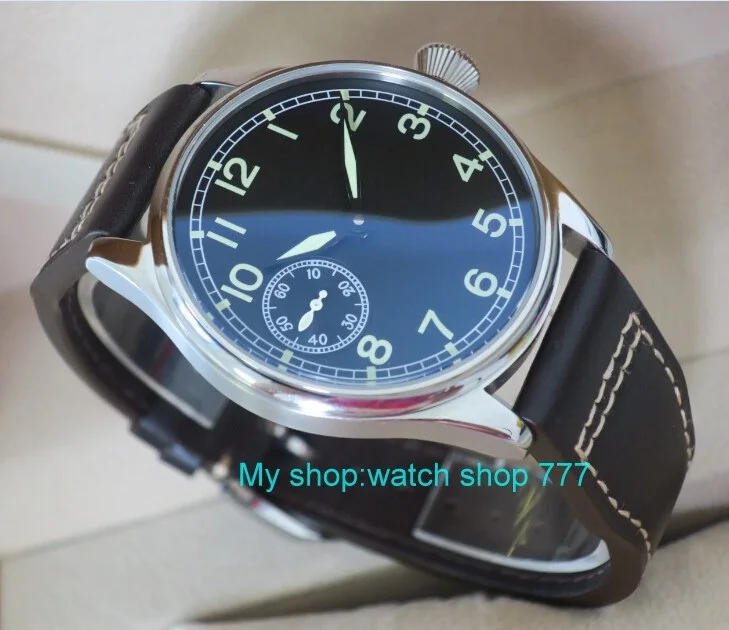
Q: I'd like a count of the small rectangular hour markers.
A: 12